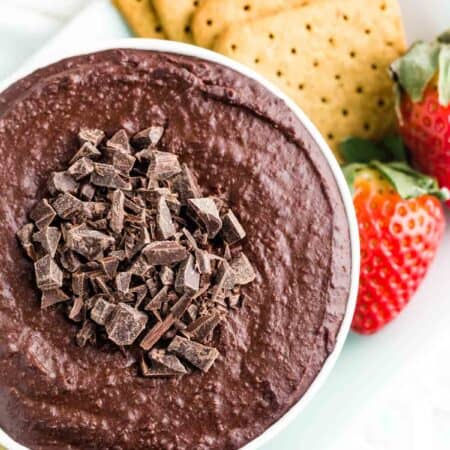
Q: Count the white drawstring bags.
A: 0